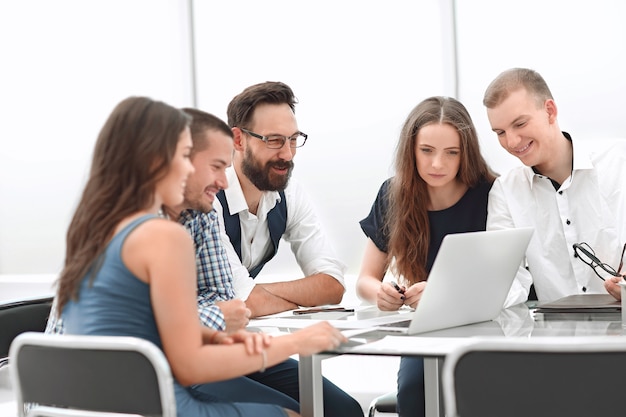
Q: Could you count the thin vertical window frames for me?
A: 2